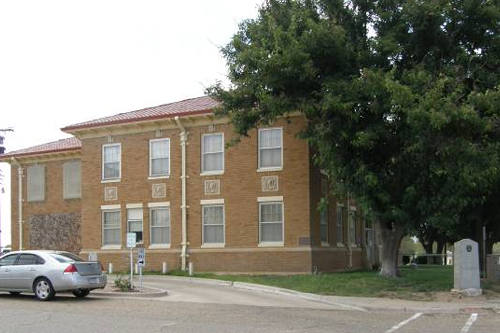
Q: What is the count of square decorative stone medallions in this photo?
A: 4